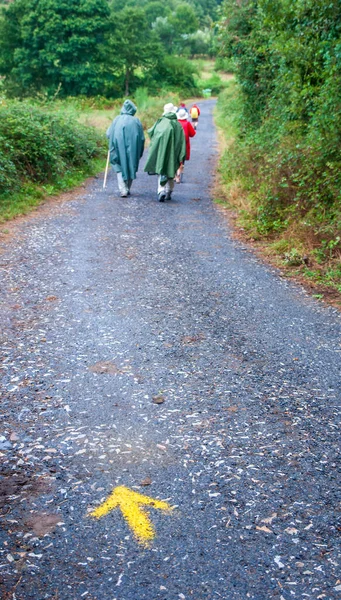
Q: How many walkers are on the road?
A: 5